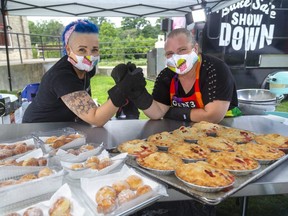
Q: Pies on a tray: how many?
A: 12